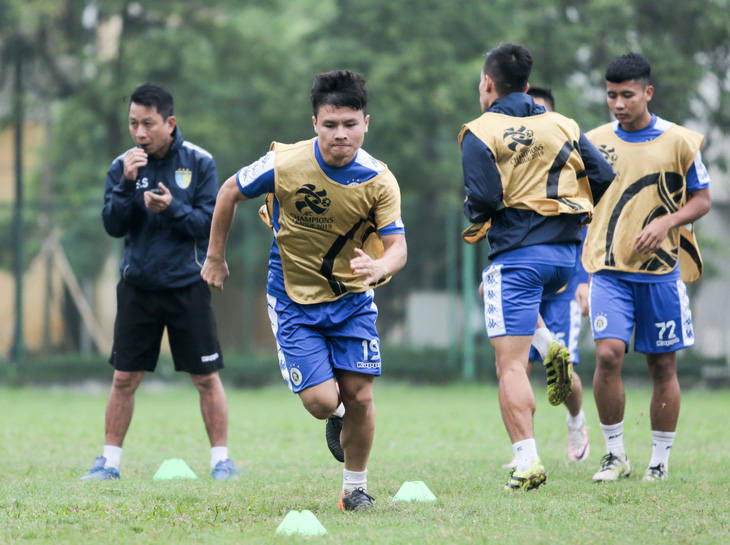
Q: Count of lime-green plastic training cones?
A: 3